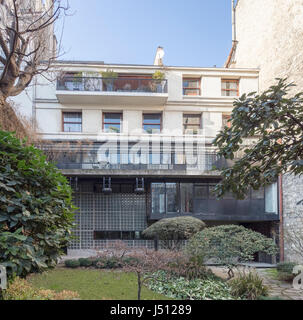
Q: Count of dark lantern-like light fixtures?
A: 2